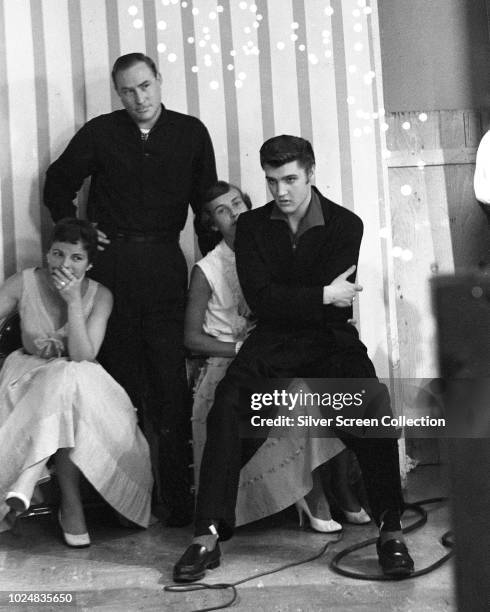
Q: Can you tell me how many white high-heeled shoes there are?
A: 4